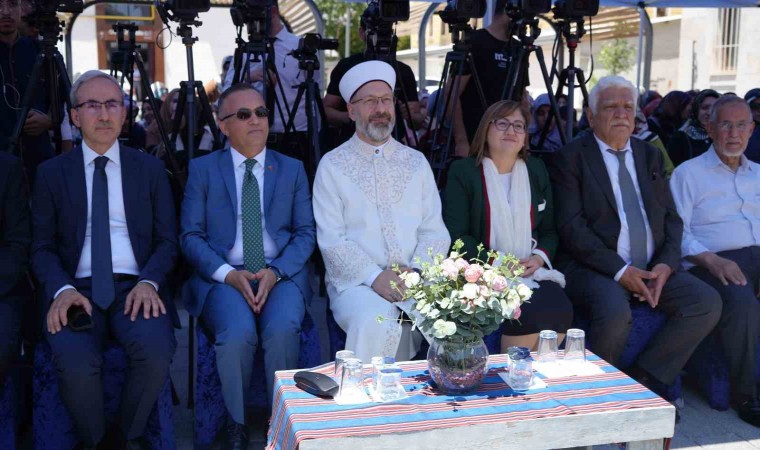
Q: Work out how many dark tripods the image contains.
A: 9